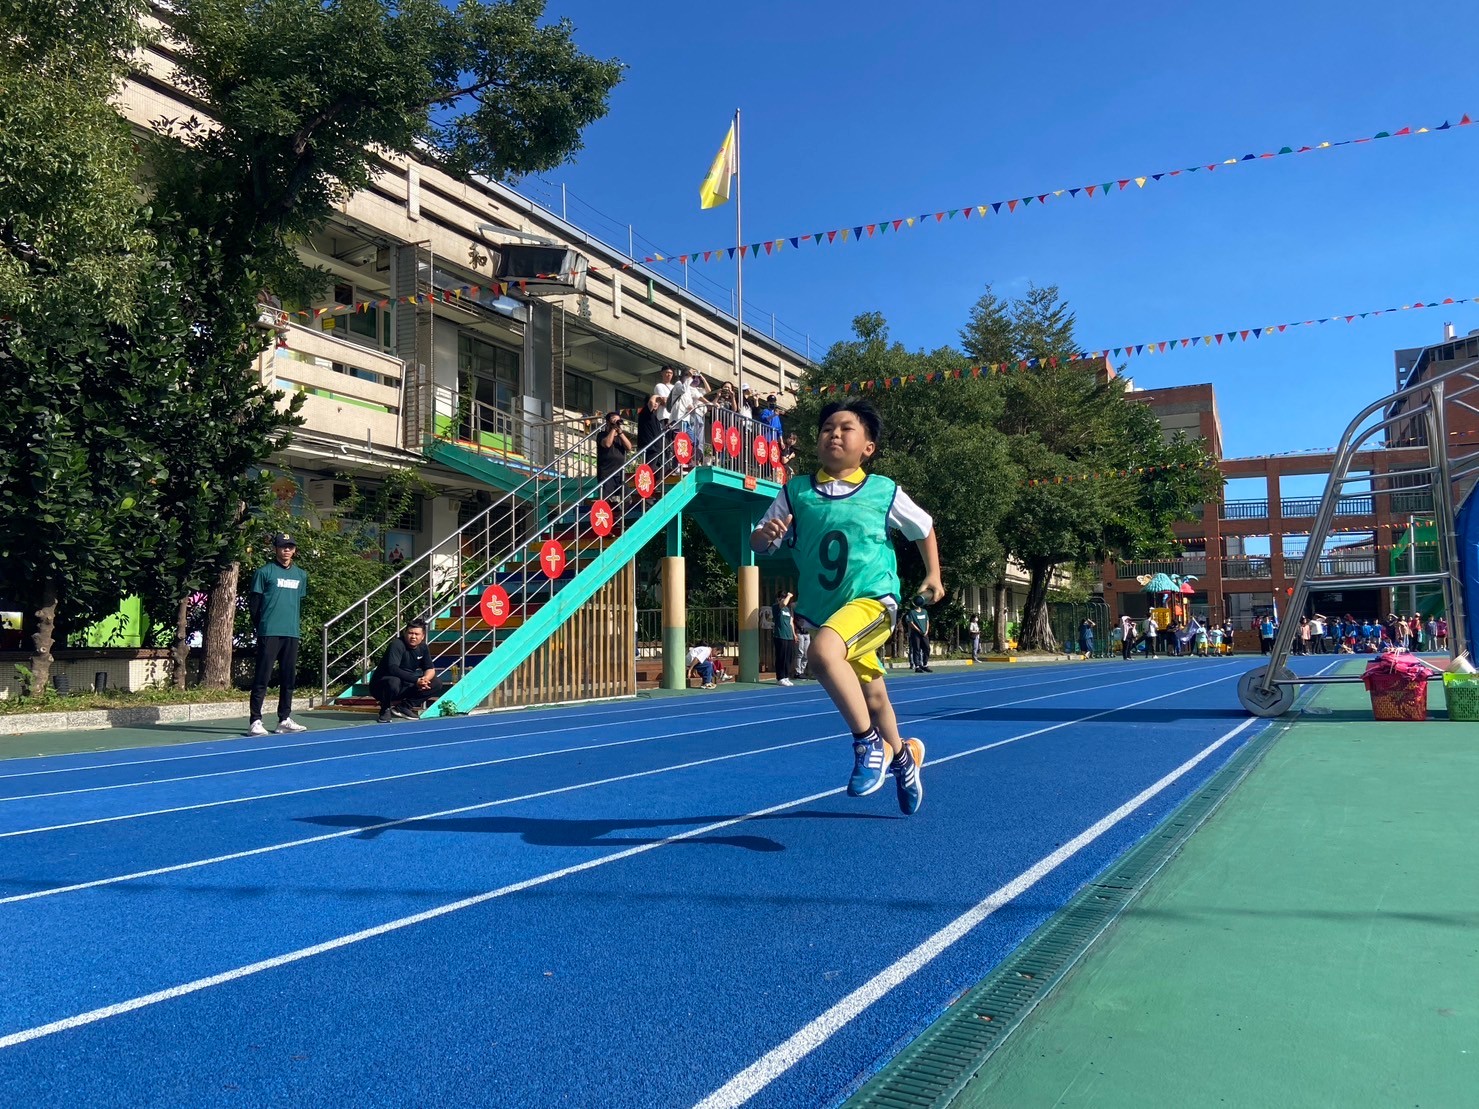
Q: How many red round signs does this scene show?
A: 10